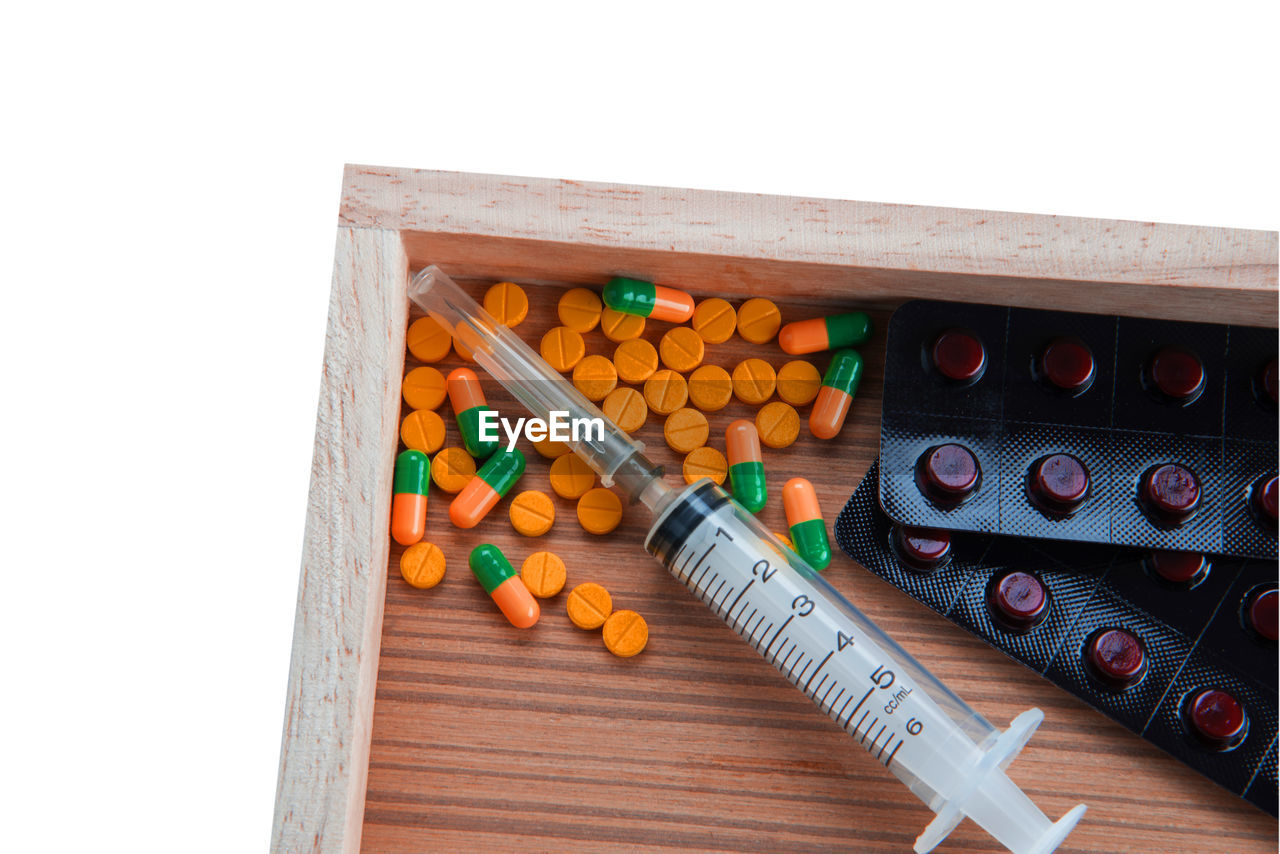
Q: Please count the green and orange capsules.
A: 9